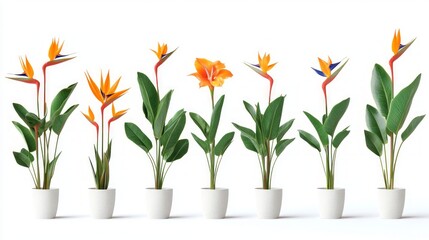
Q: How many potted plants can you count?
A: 7